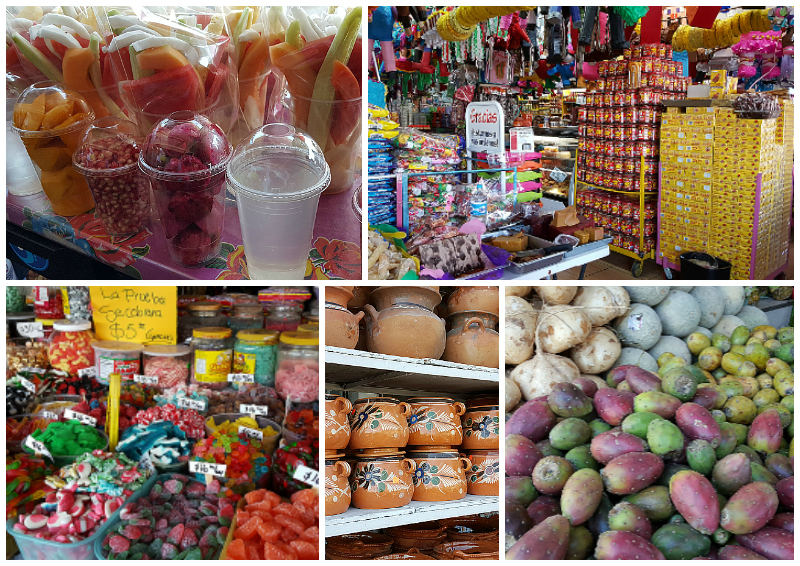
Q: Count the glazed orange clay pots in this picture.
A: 8